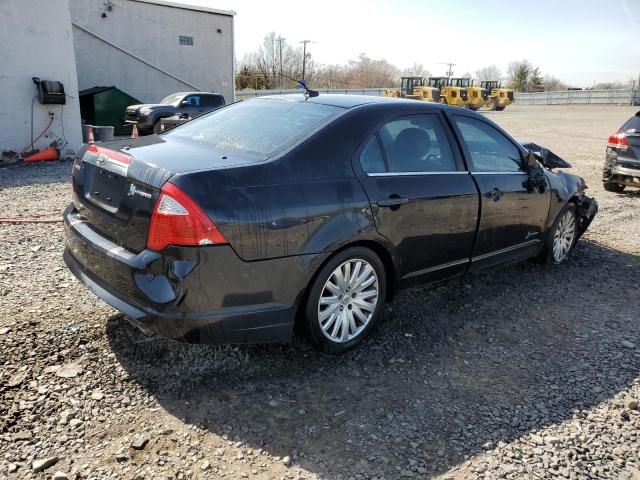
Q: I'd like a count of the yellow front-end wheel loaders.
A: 4